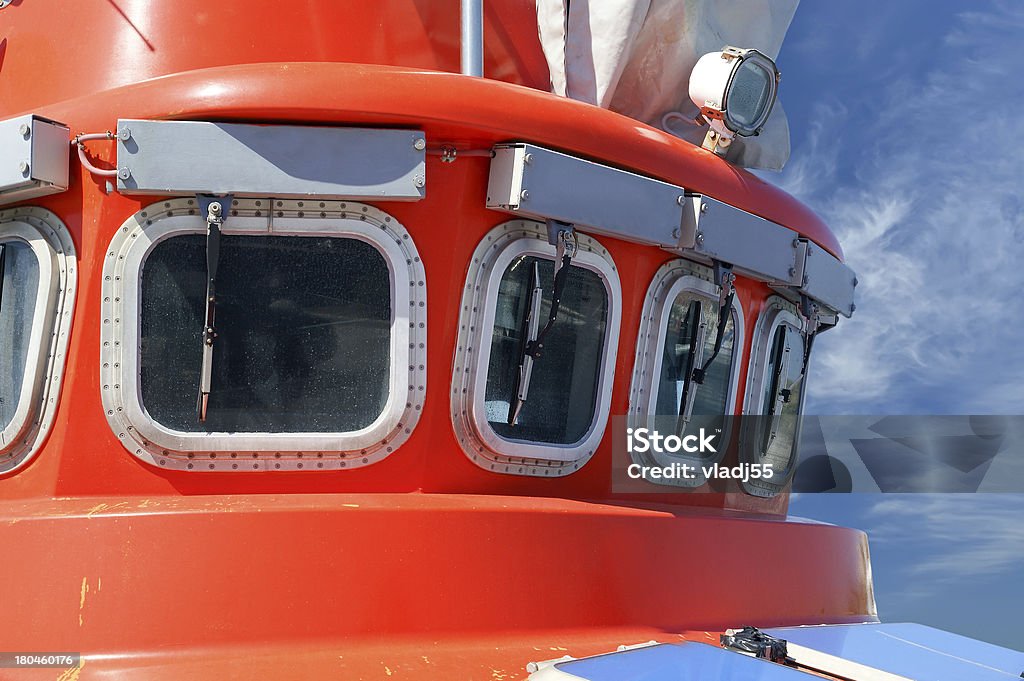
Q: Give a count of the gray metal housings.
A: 5